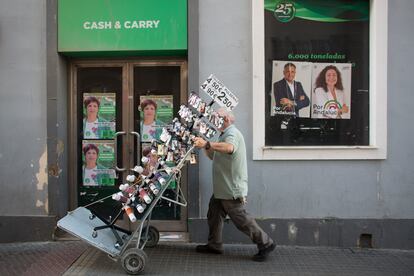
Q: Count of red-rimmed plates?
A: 0